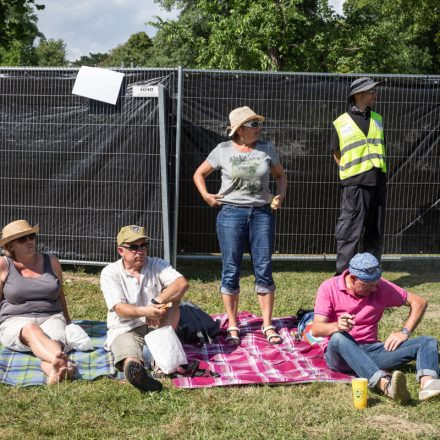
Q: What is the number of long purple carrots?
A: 0